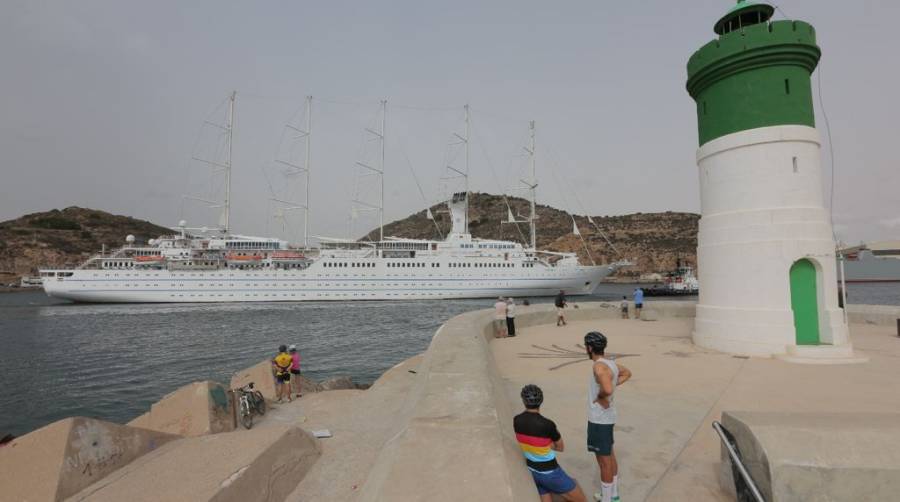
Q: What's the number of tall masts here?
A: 5